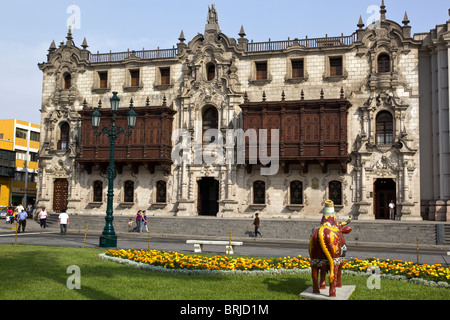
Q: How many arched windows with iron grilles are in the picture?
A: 6